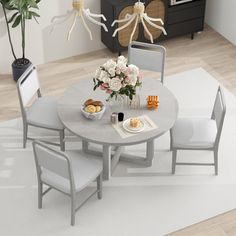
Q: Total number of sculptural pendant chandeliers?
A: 2